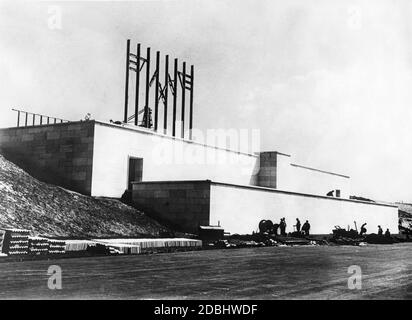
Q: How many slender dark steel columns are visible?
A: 8